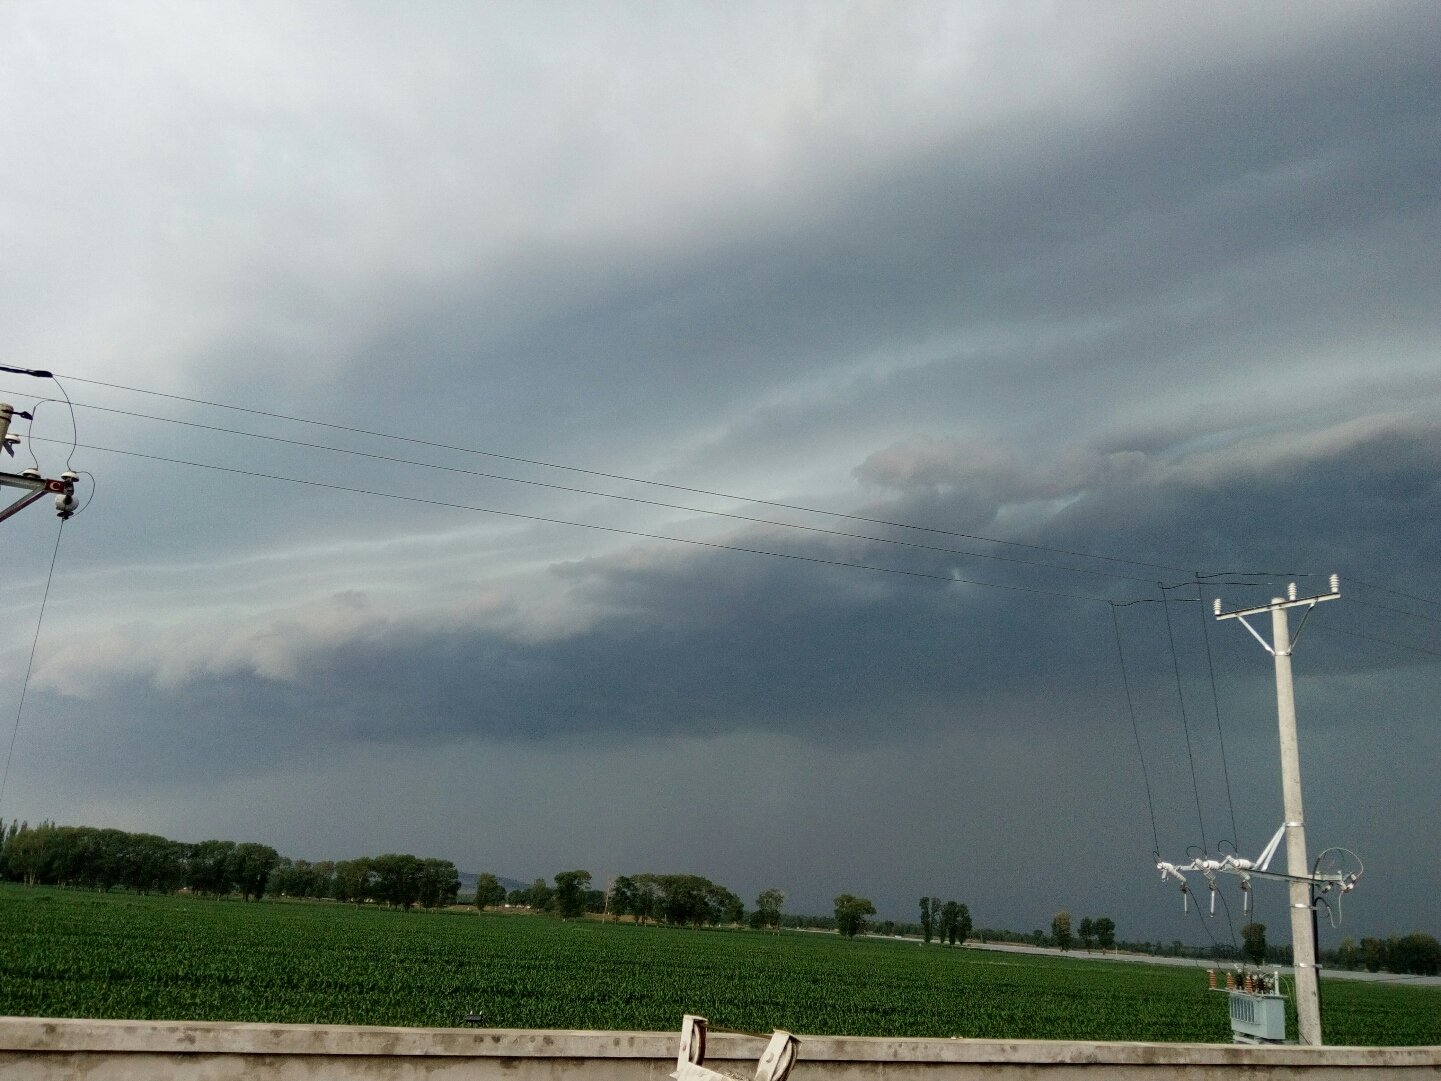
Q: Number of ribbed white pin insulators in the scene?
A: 3